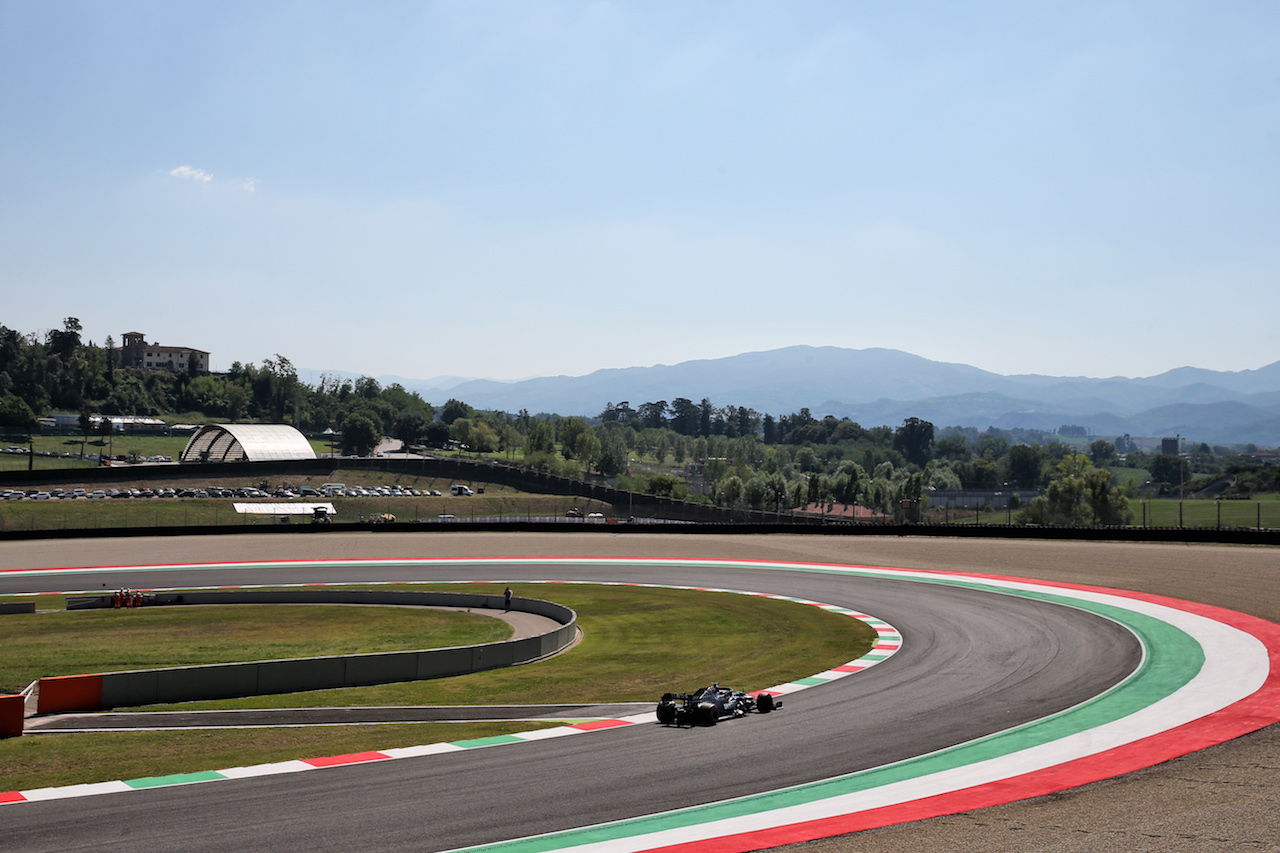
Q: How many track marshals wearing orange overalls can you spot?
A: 4